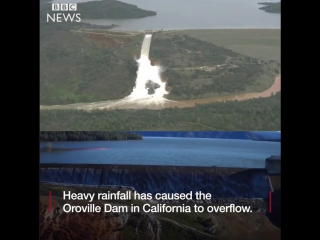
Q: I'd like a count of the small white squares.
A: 3